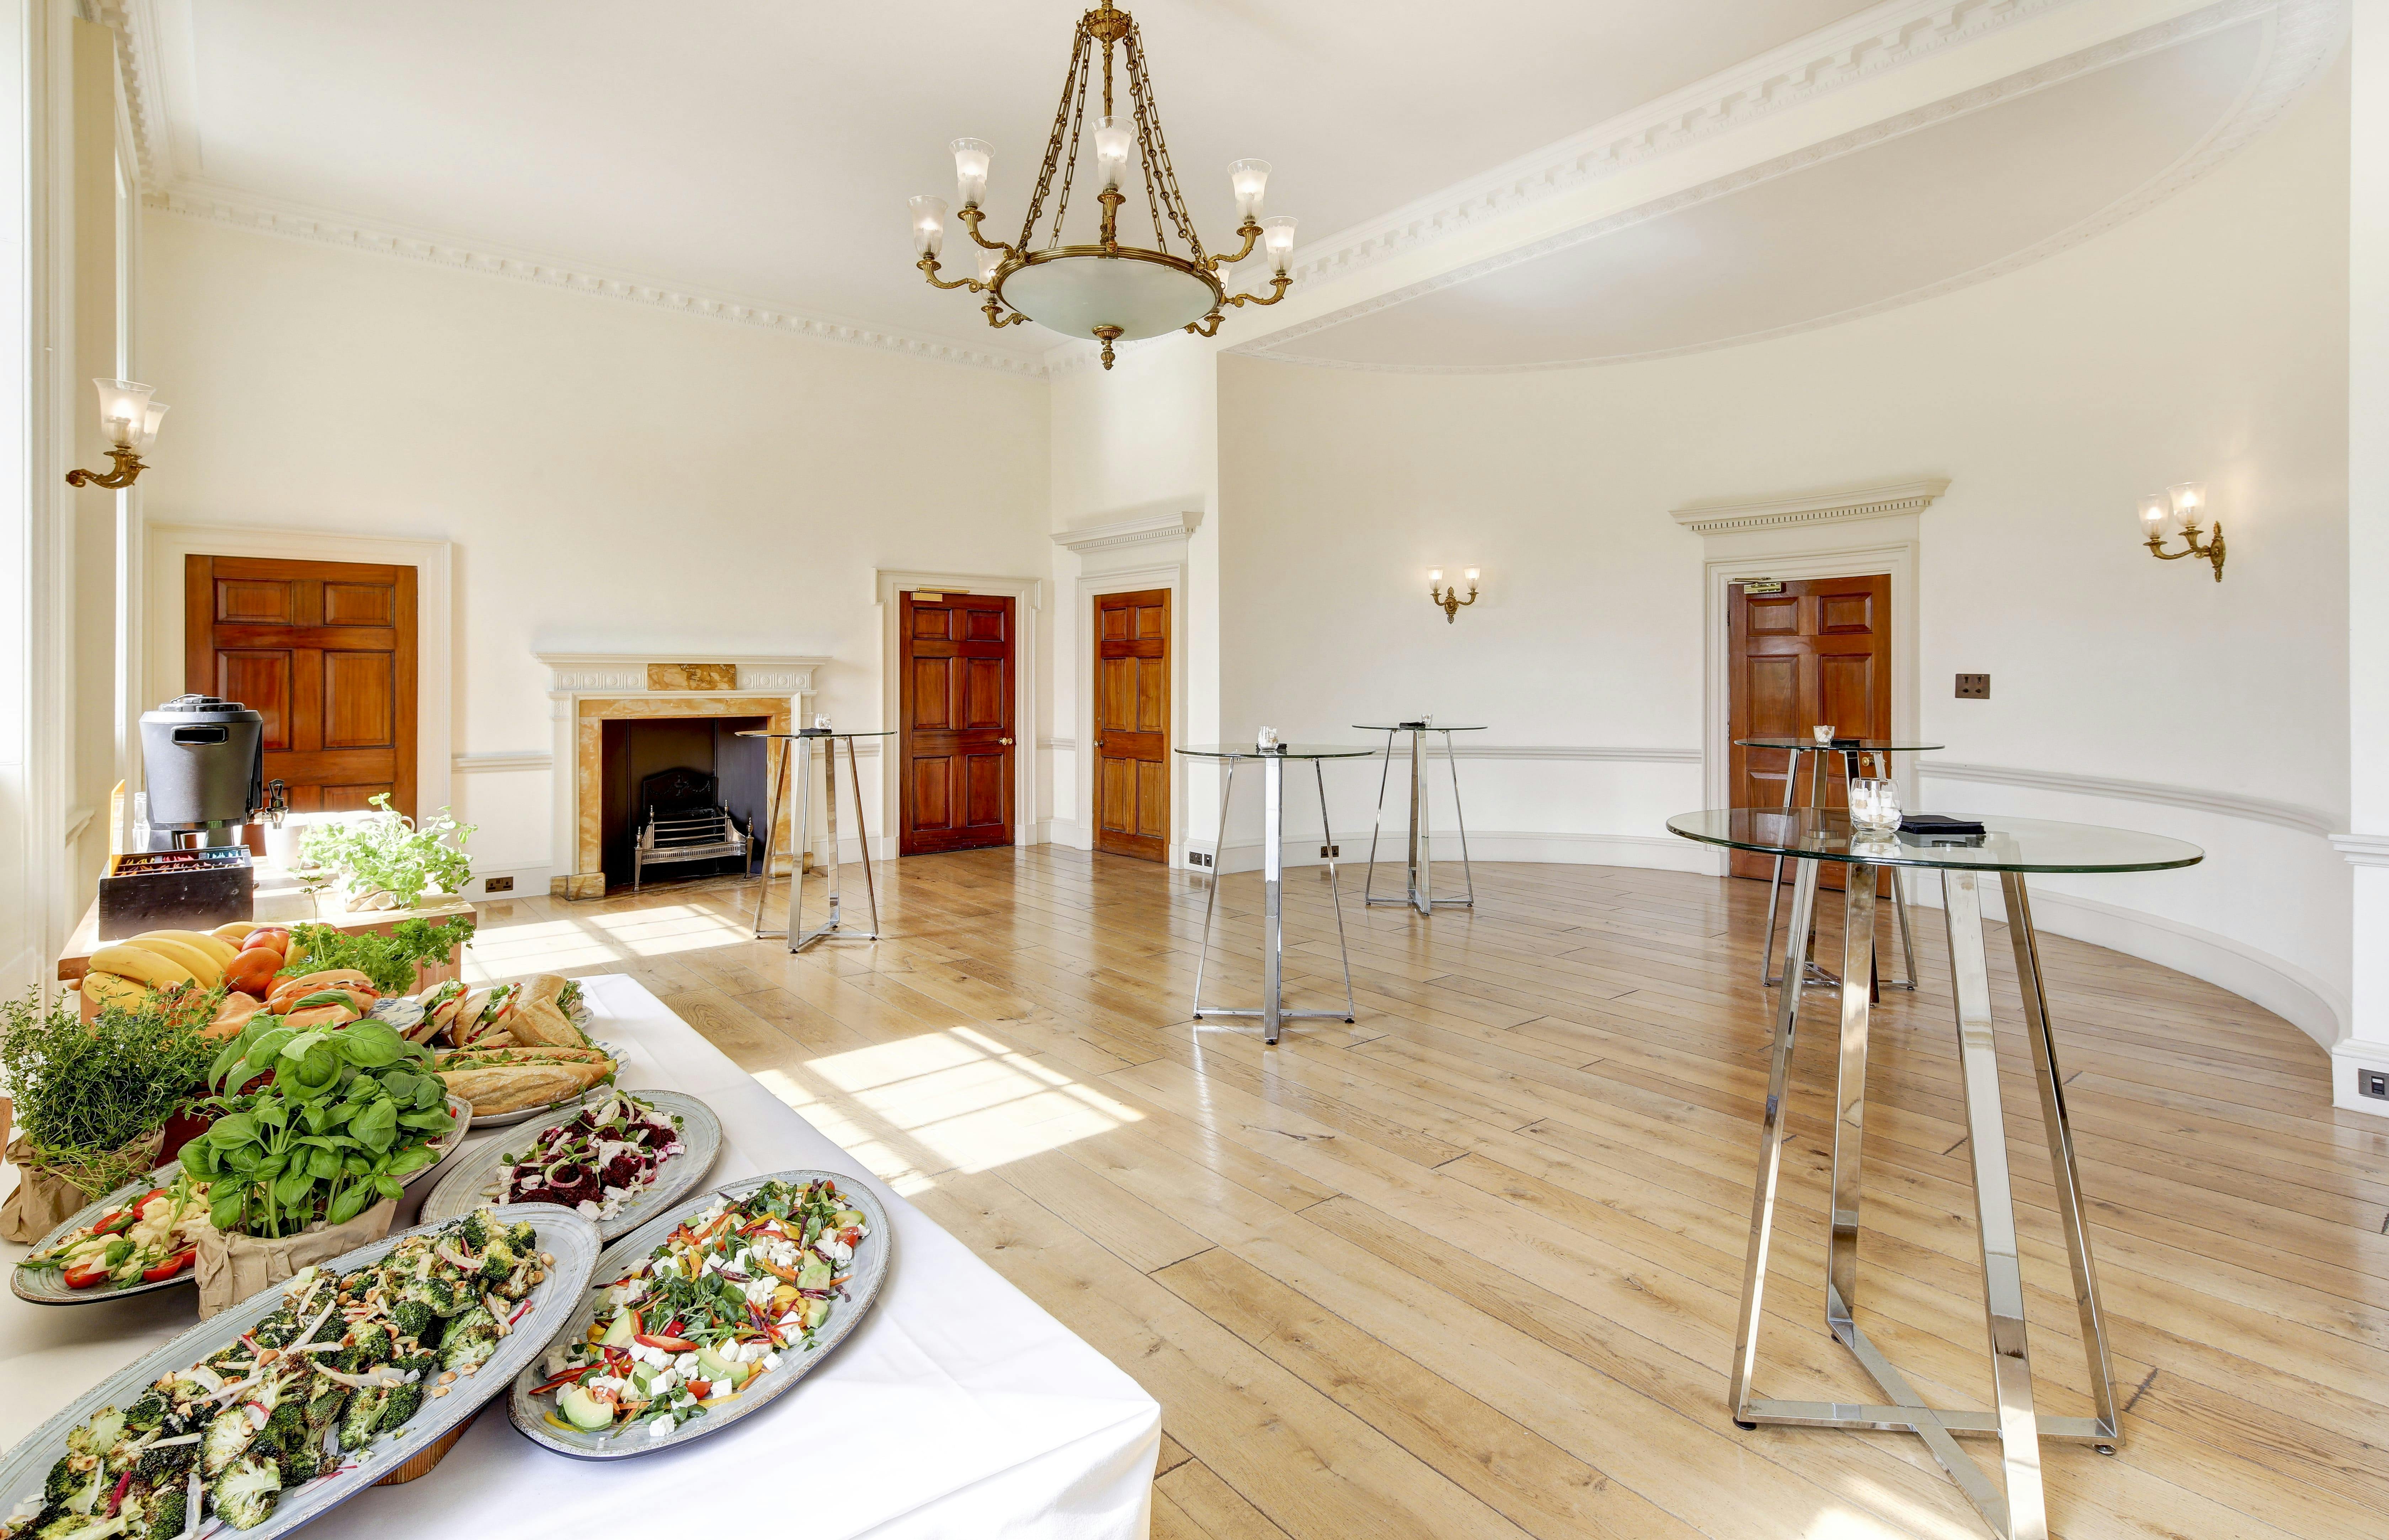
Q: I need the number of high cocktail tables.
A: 5